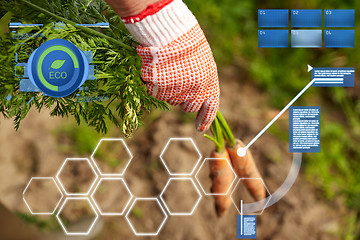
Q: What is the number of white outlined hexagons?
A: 10